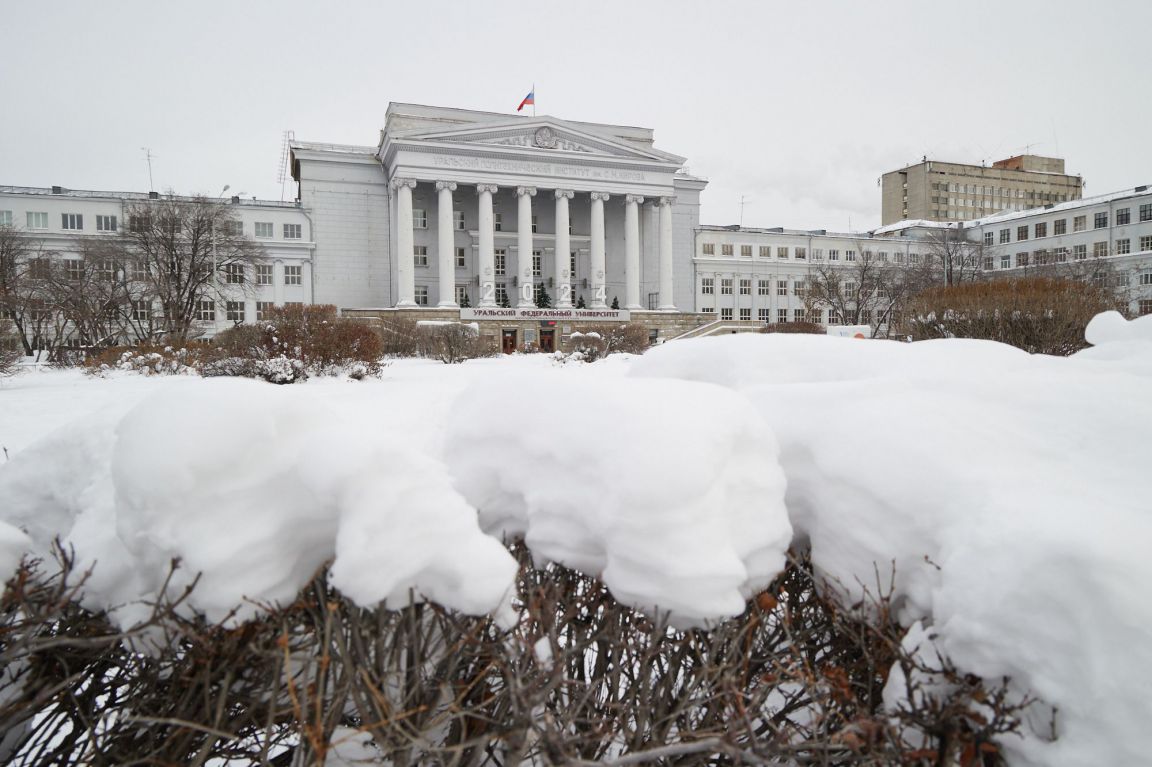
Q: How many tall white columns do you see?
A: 8